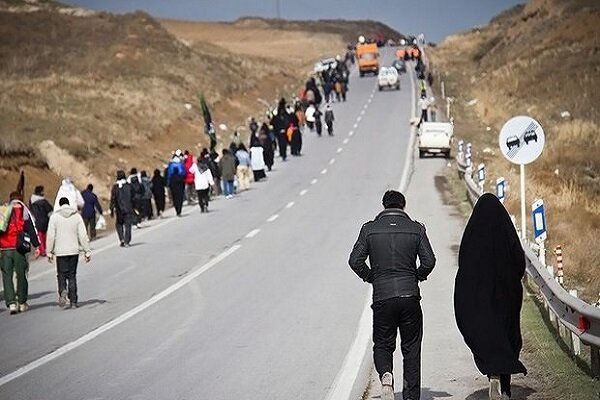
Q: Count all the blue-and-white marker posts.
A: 6